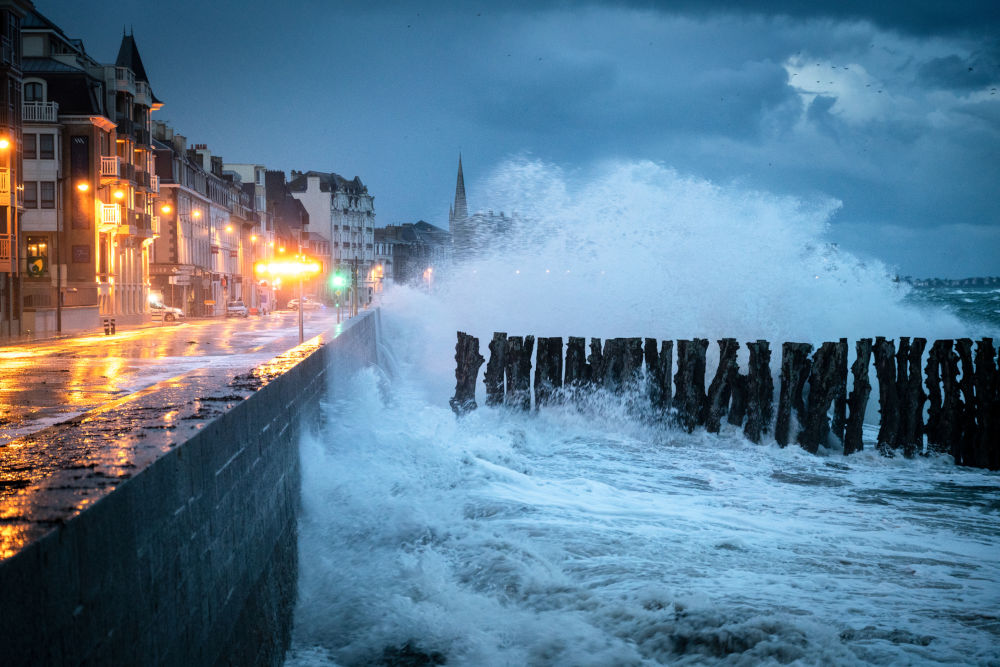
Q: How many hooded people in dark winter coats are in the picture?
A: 0